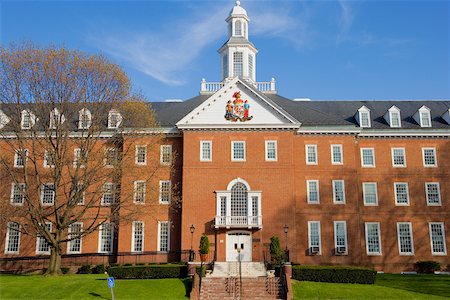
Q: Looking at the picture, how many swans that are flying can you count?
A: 0